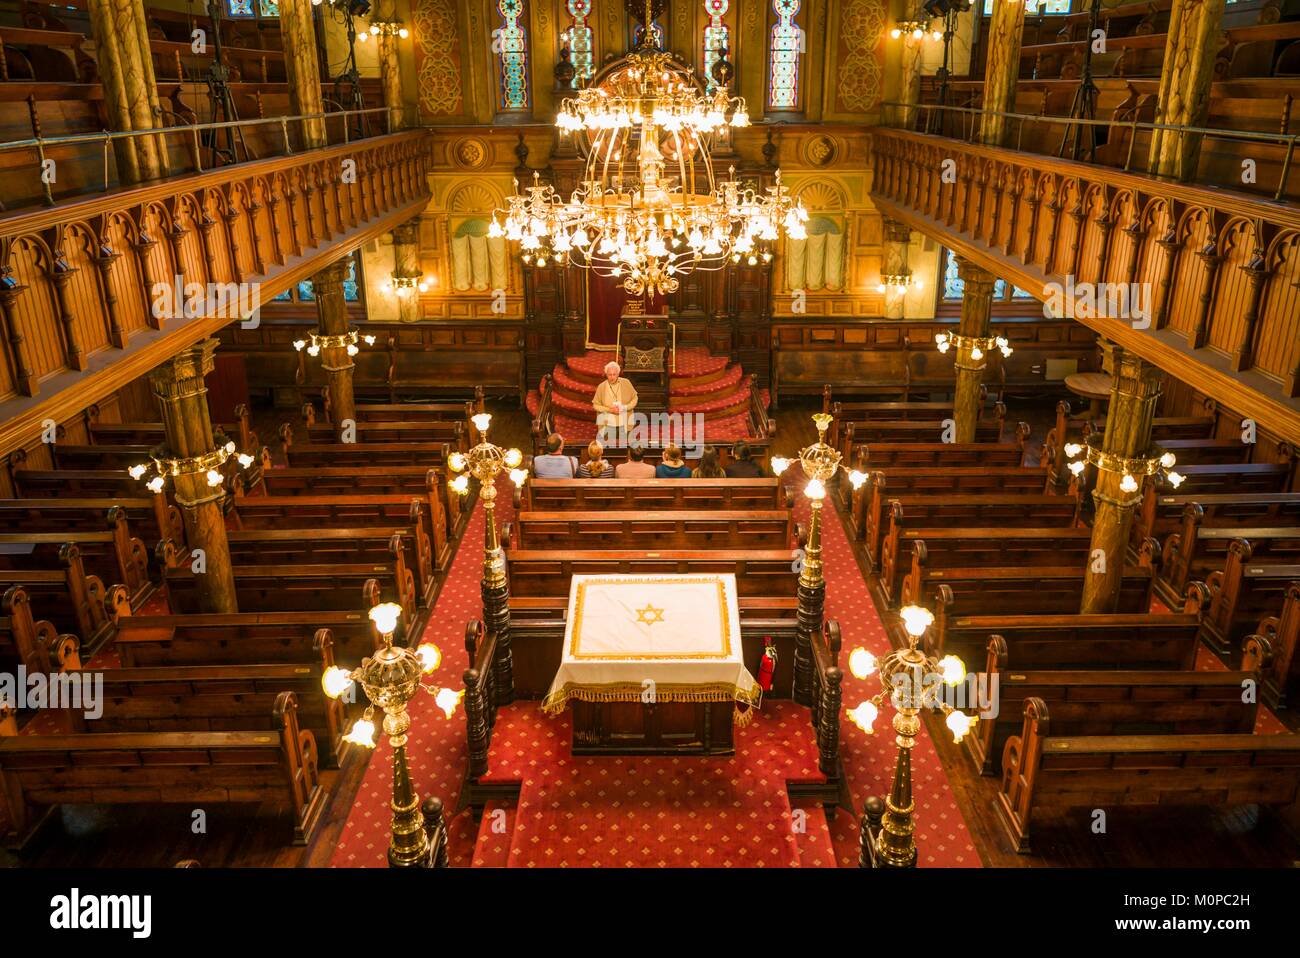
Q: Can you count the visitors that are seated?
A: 6